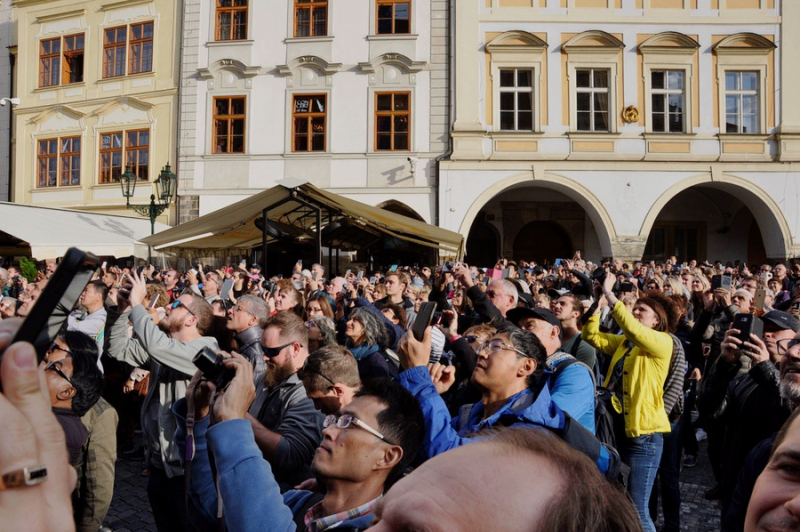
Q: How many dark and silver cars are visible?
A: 0